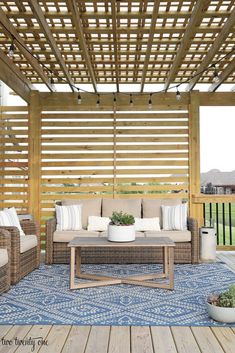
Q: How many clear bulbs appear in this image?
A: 9